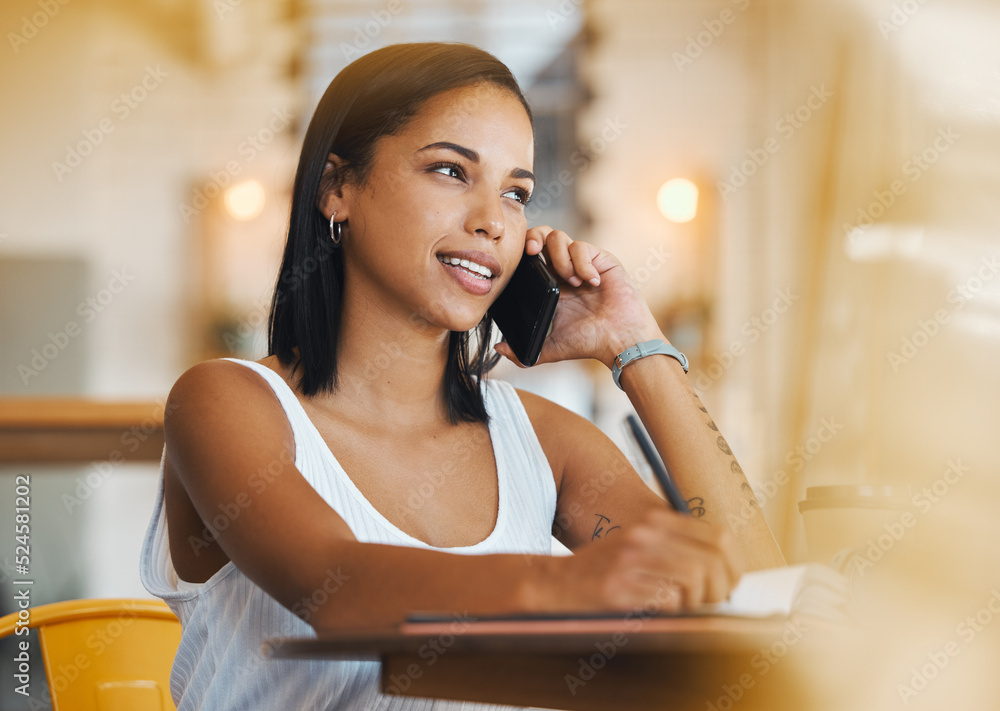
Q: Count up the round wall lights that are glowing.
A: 2